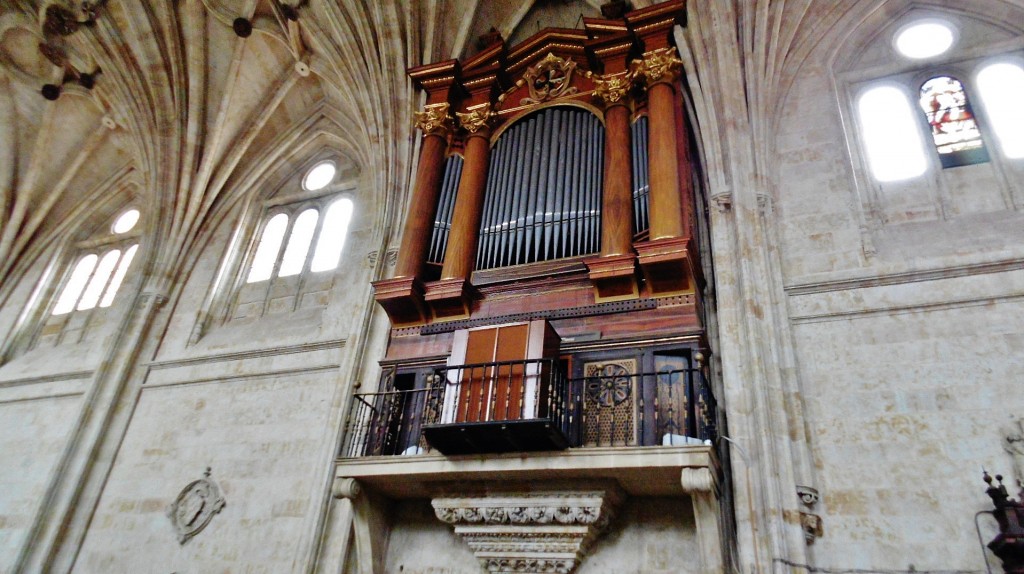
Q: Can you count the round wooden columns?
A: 4